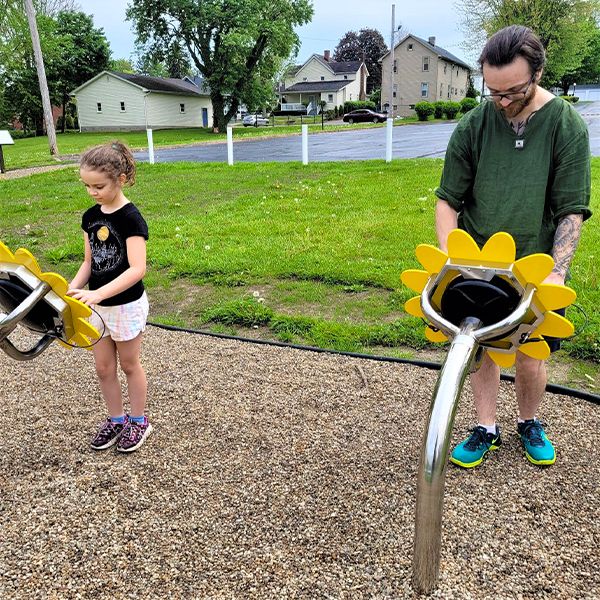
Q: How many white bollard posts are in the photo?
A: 4